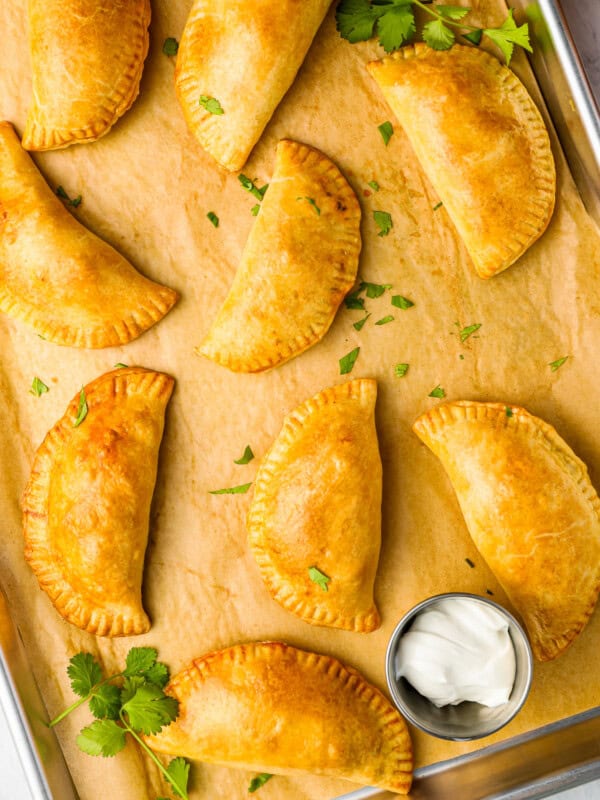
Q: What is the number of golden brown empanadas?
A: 9